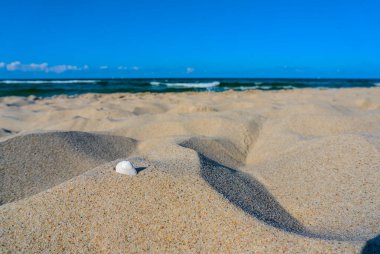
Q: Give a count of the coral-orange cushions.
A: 0